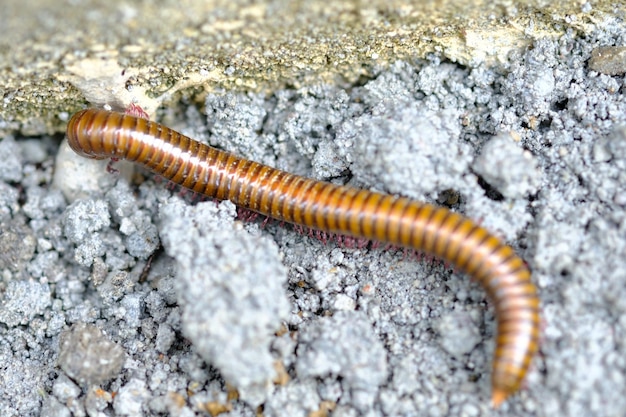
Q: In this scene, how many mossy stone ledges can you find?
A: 1